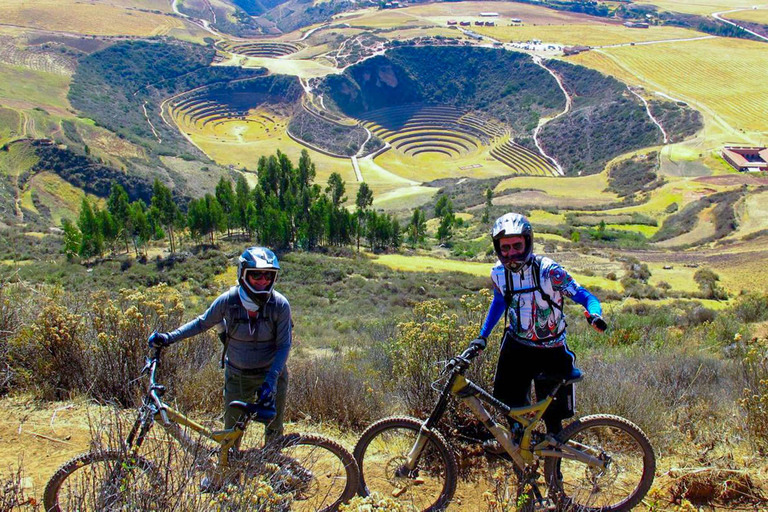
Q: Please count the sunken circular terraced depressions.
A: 3